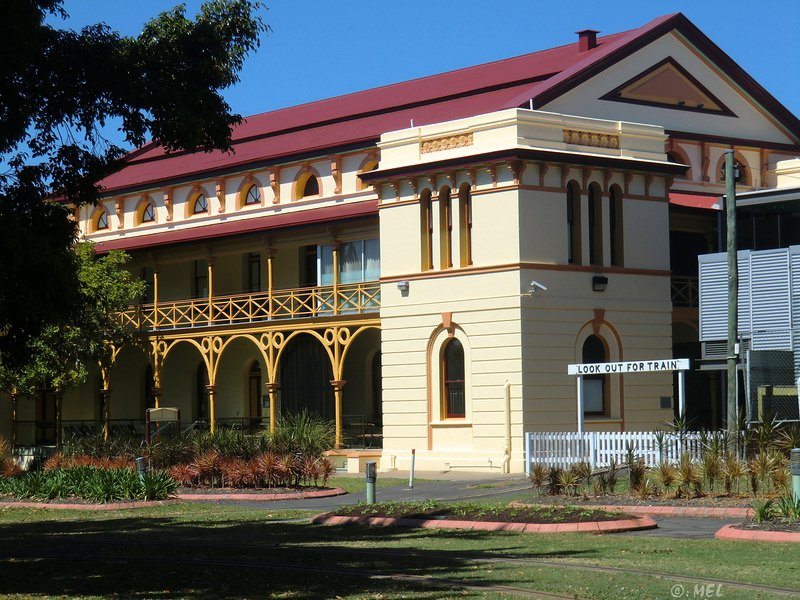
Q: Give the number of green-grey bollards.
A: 3